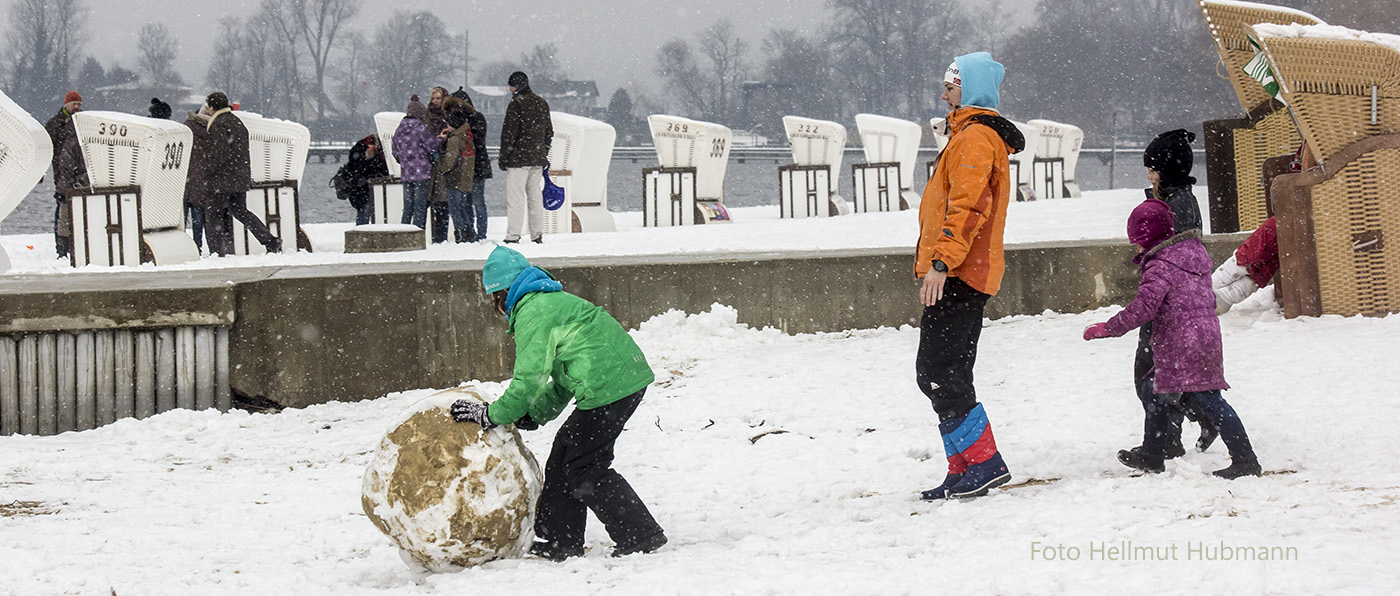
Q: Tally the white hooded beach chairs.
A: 11